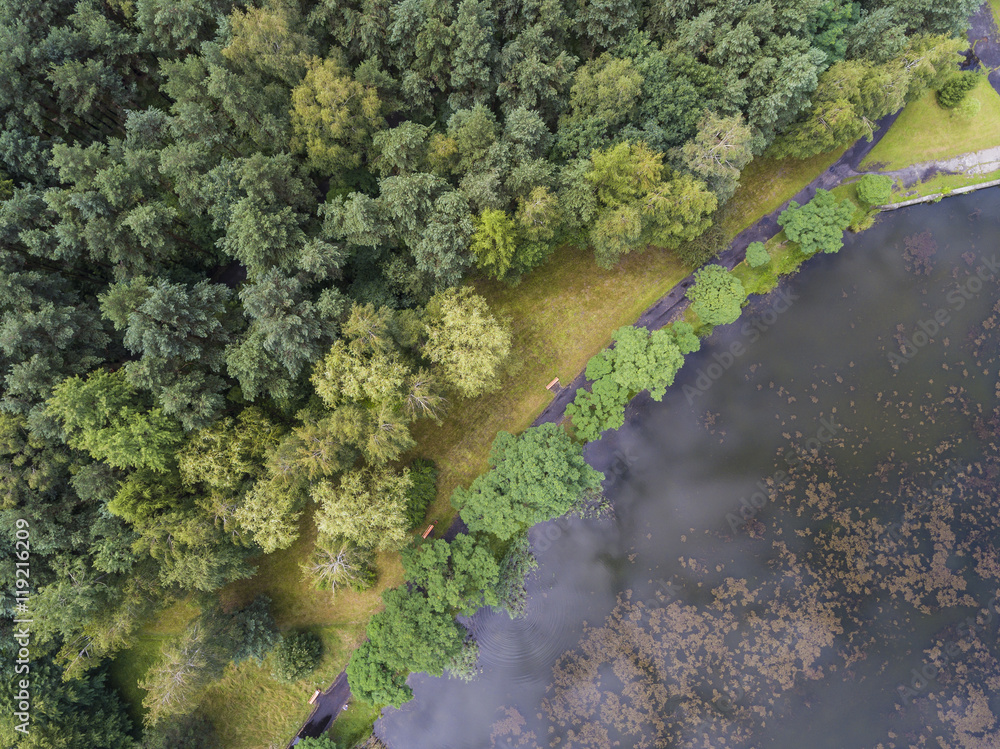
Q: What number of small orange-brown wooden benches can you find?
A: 3